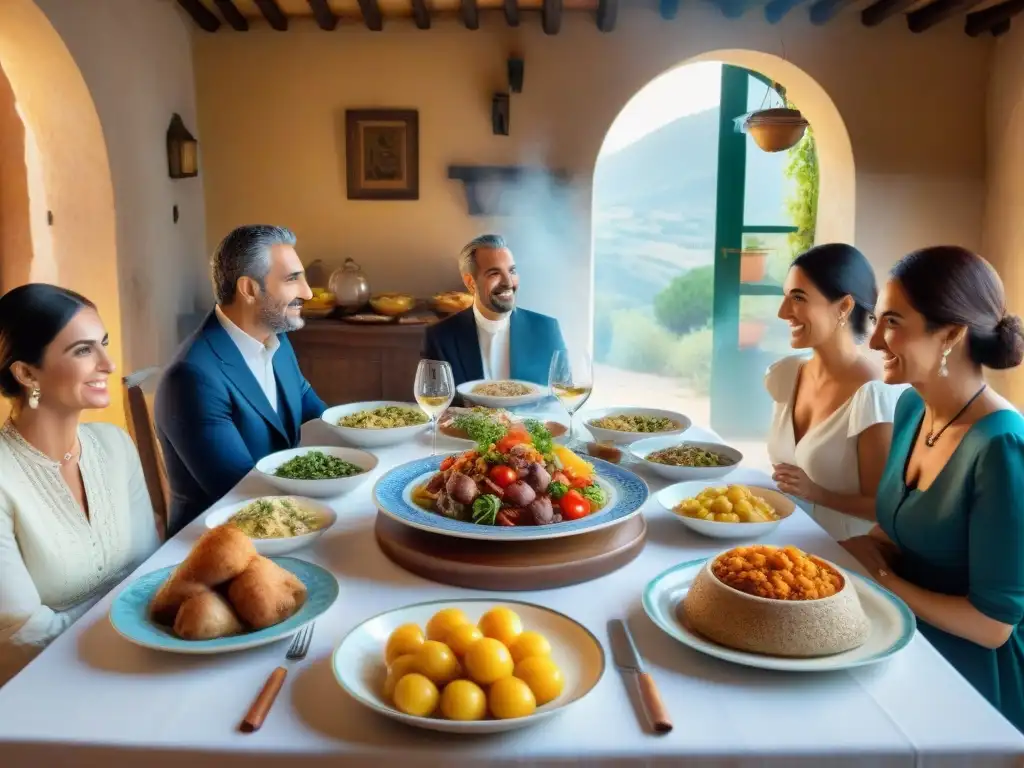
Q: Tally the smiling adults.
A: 5